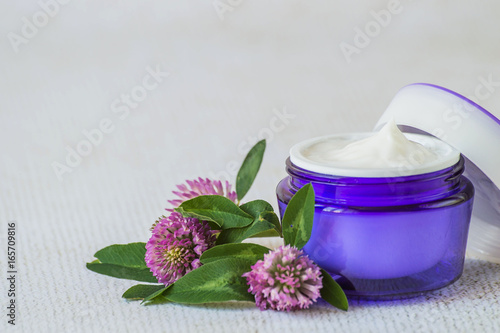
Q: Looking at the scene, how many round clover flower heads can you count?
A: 3